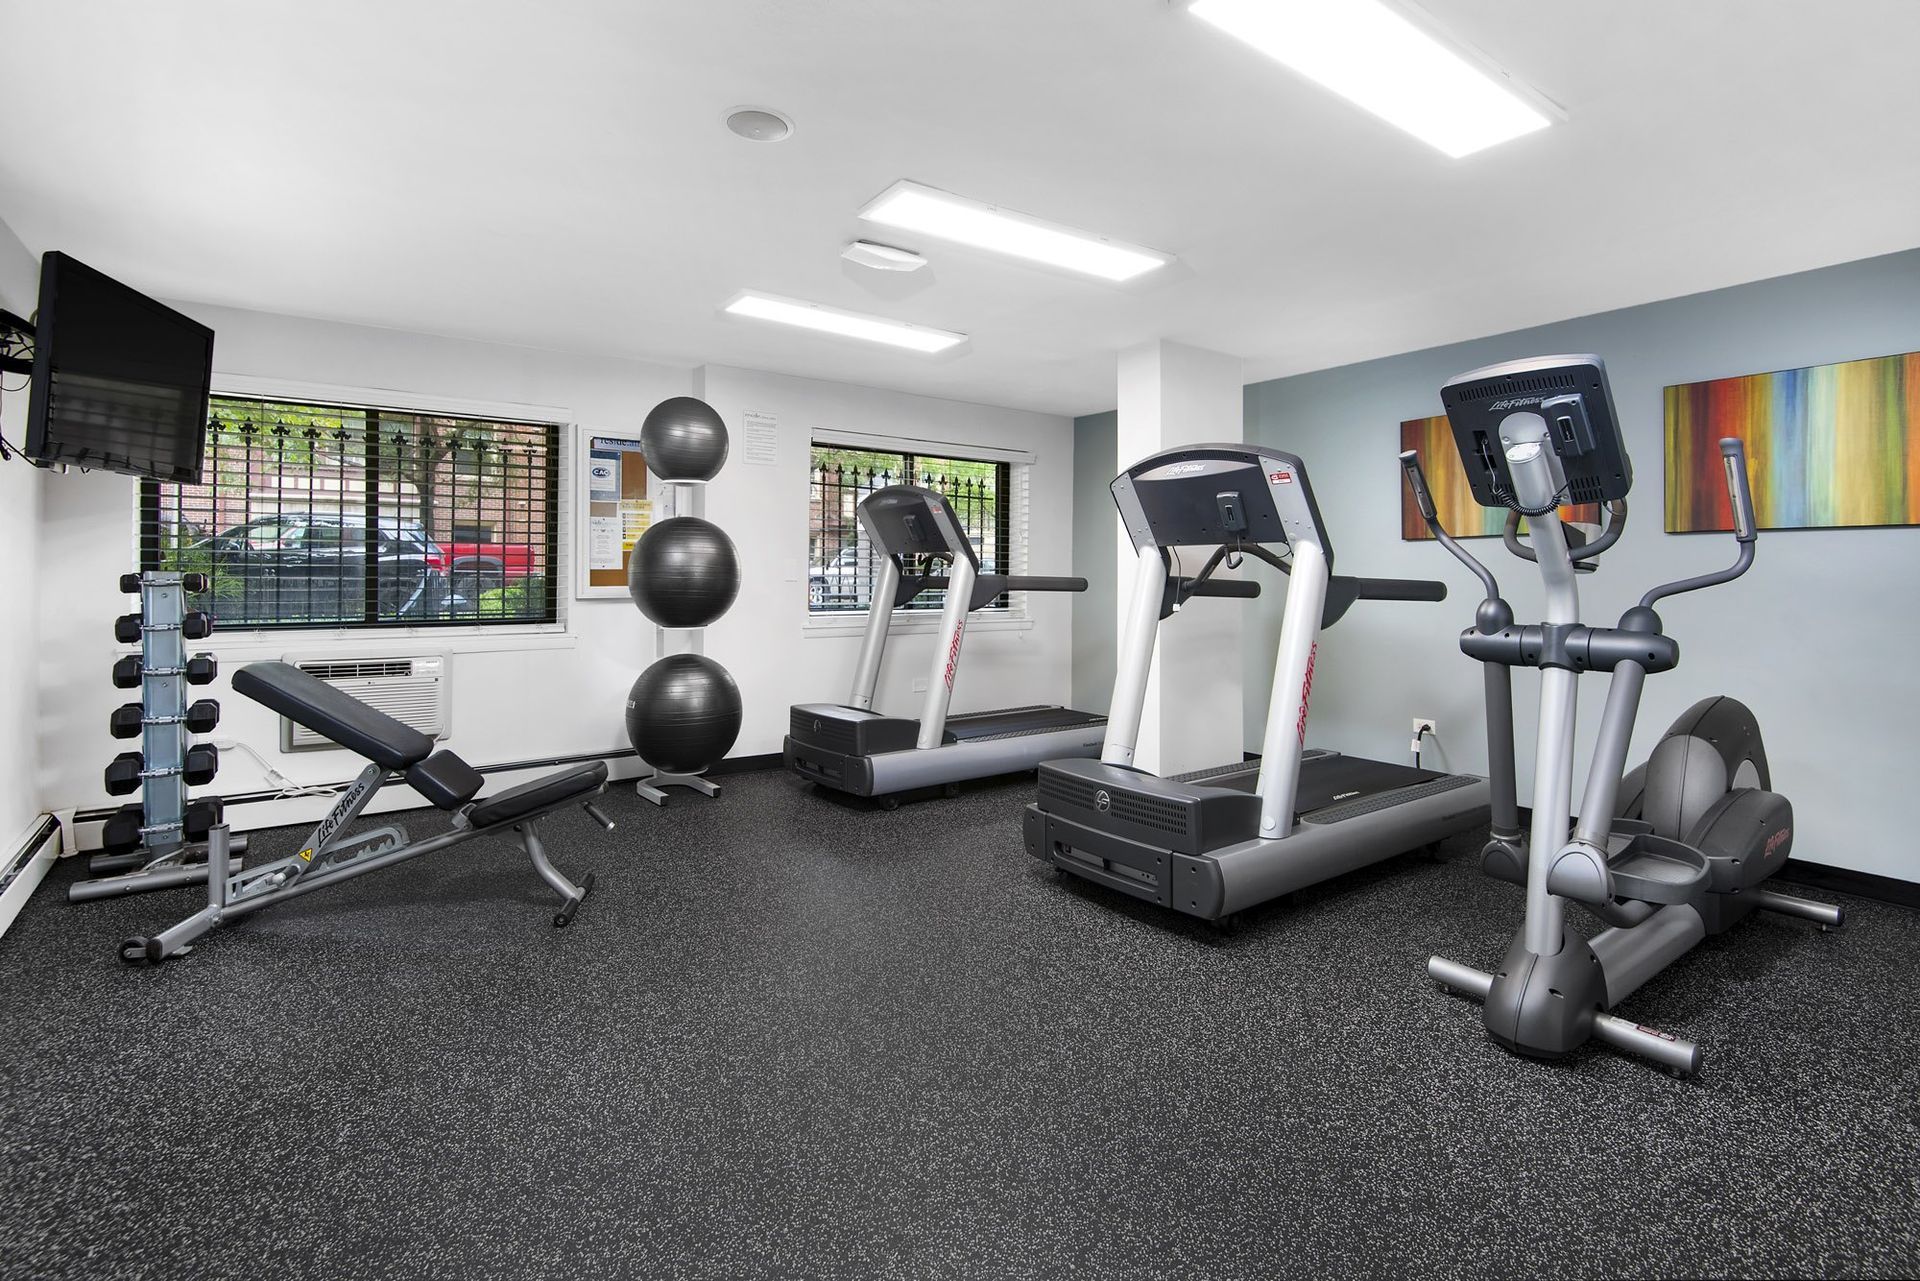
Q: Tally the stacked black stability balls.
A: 3